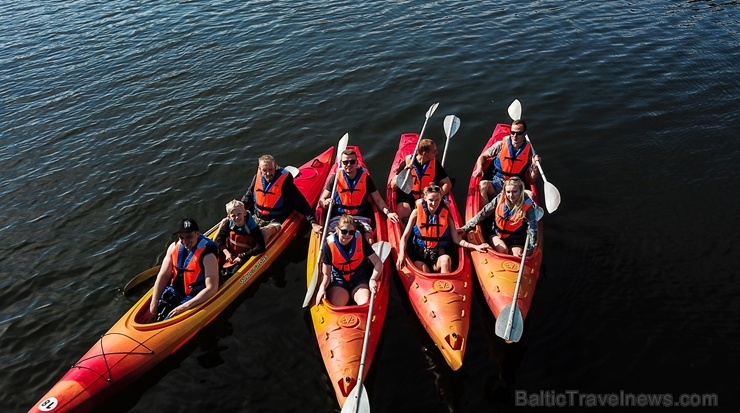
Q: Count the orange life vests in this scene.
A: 9